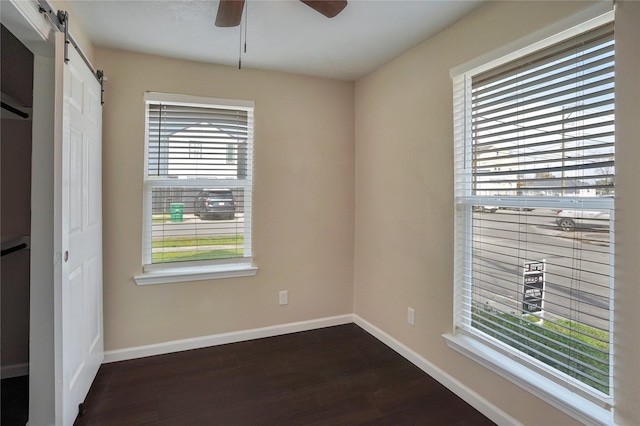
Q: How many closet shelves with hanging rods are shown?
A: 2